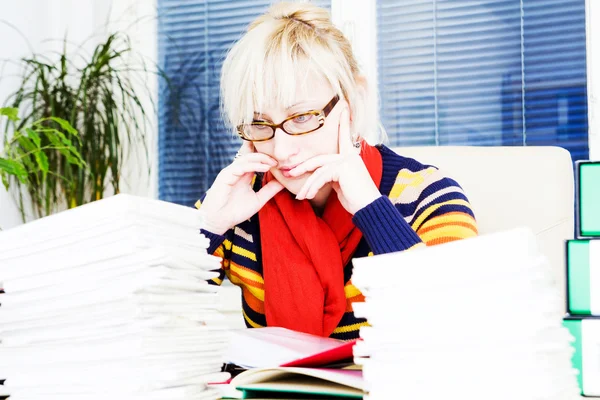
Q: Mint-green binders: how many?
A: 3